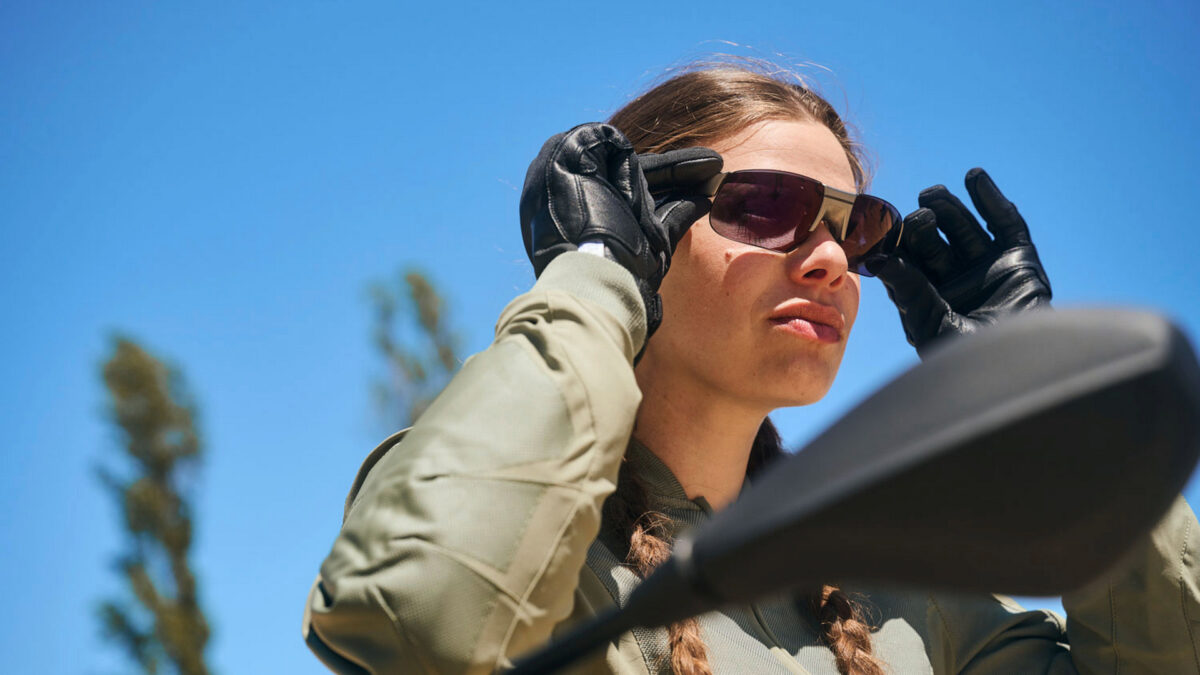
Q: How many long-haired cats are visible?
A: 0